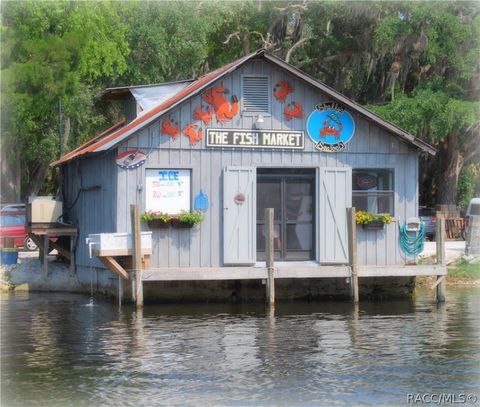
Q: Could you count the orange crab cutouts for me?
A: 6